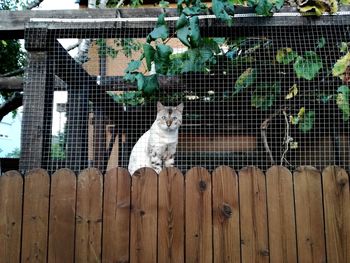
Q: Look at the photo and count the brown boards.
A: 13